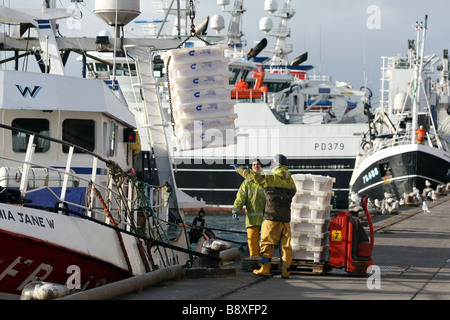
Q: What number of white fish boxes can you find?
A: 13